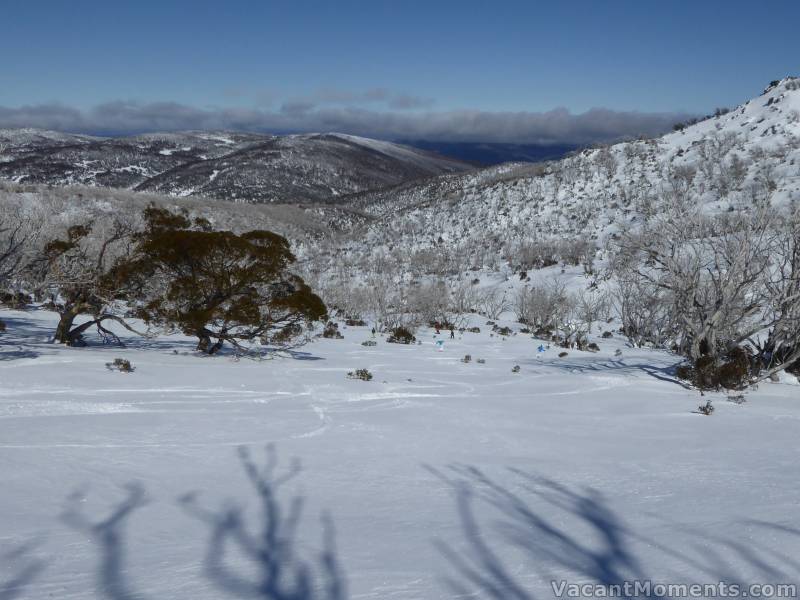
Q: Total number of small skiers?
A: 5